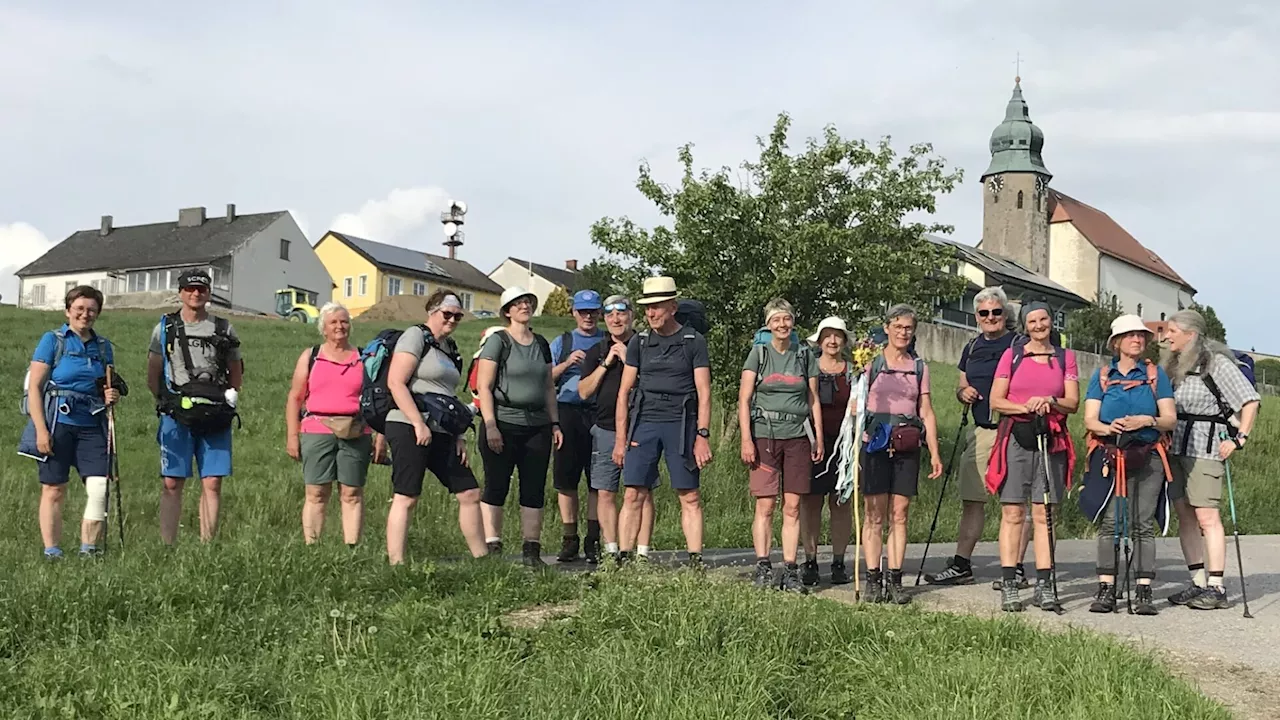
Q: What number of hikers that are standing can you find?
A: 15